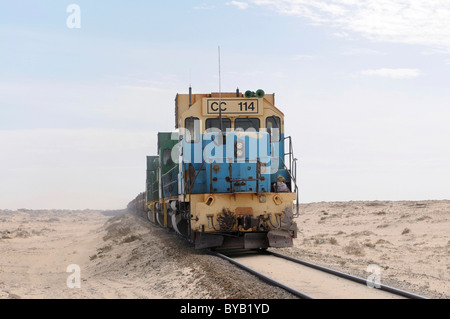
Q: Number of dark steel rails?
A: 2